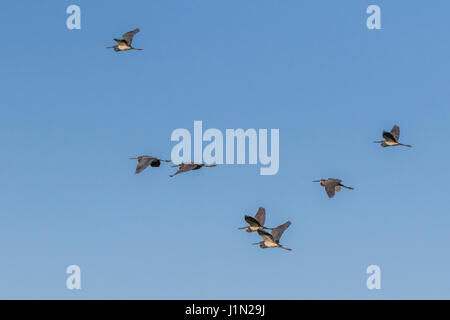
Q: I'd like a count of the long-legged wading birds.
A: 7